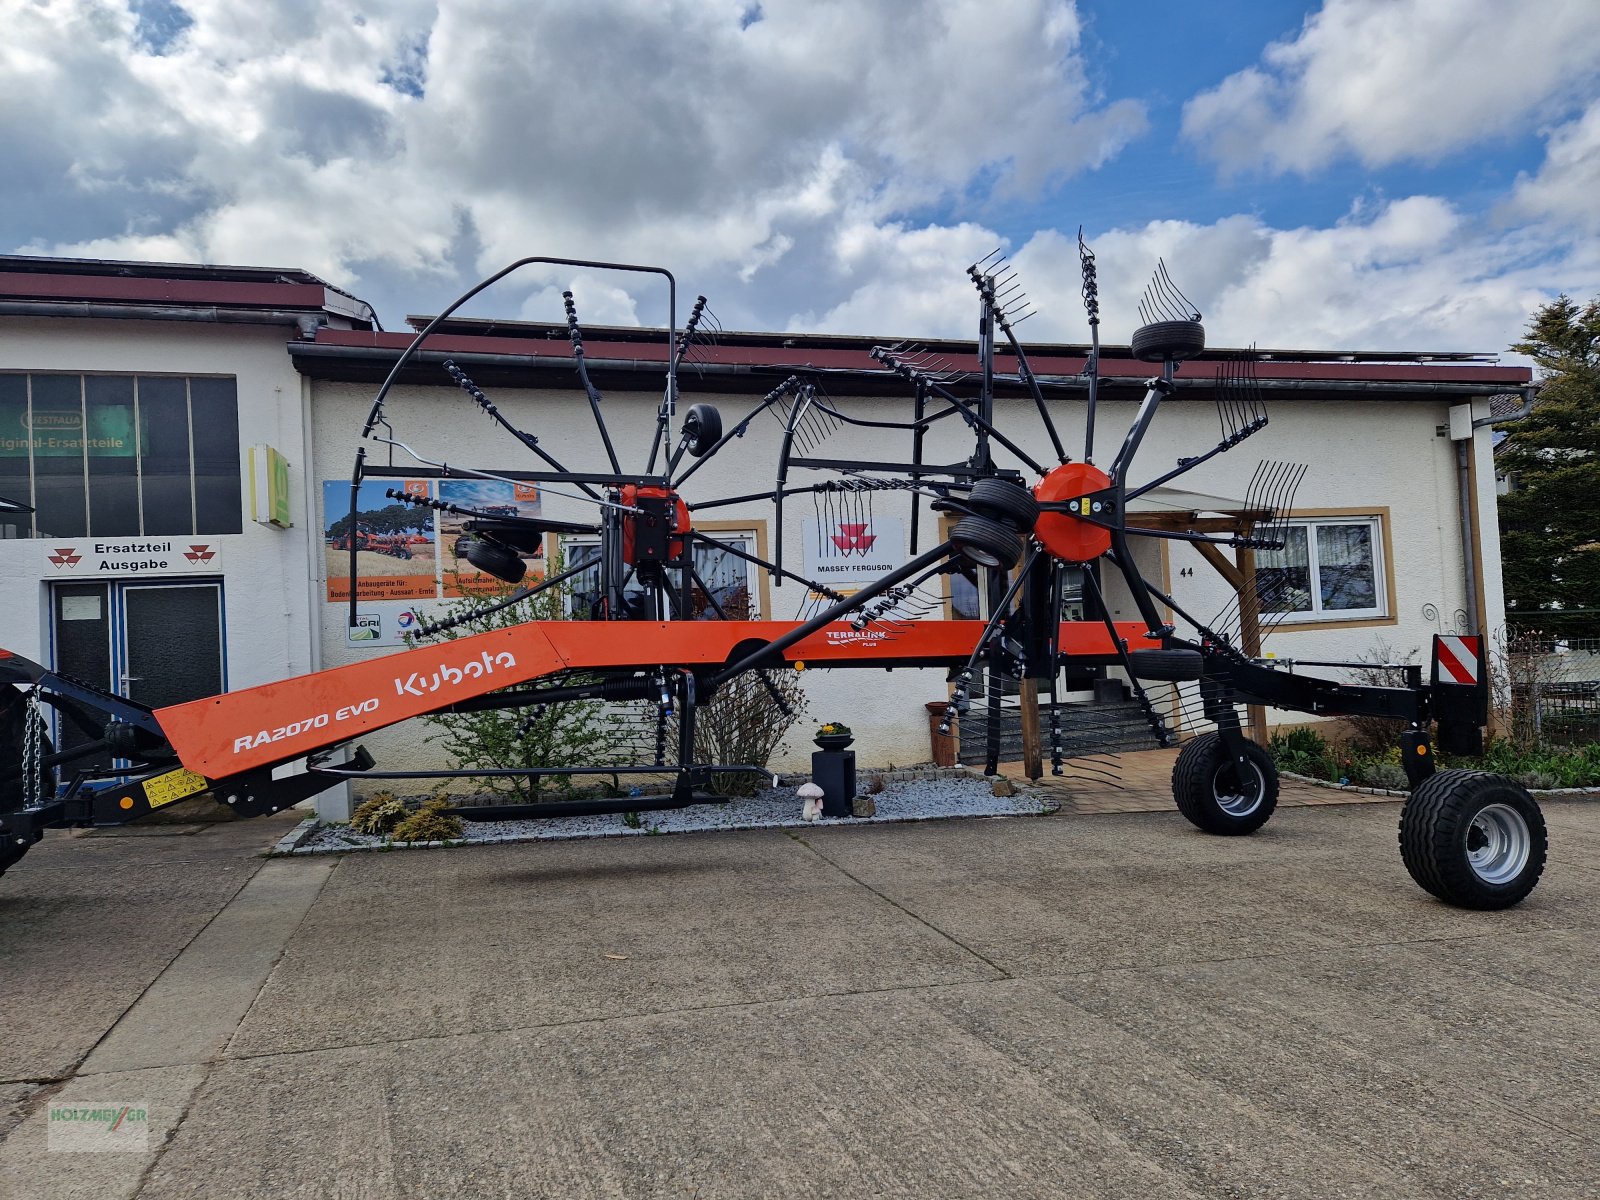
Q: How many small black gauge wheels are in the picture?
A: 7